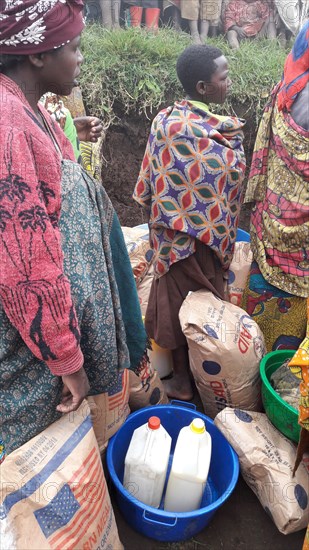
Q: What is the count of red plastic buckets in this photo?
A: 0